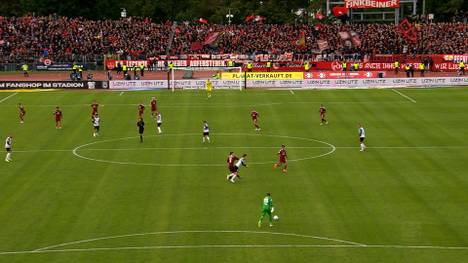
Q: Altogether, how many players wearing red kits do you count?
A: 9